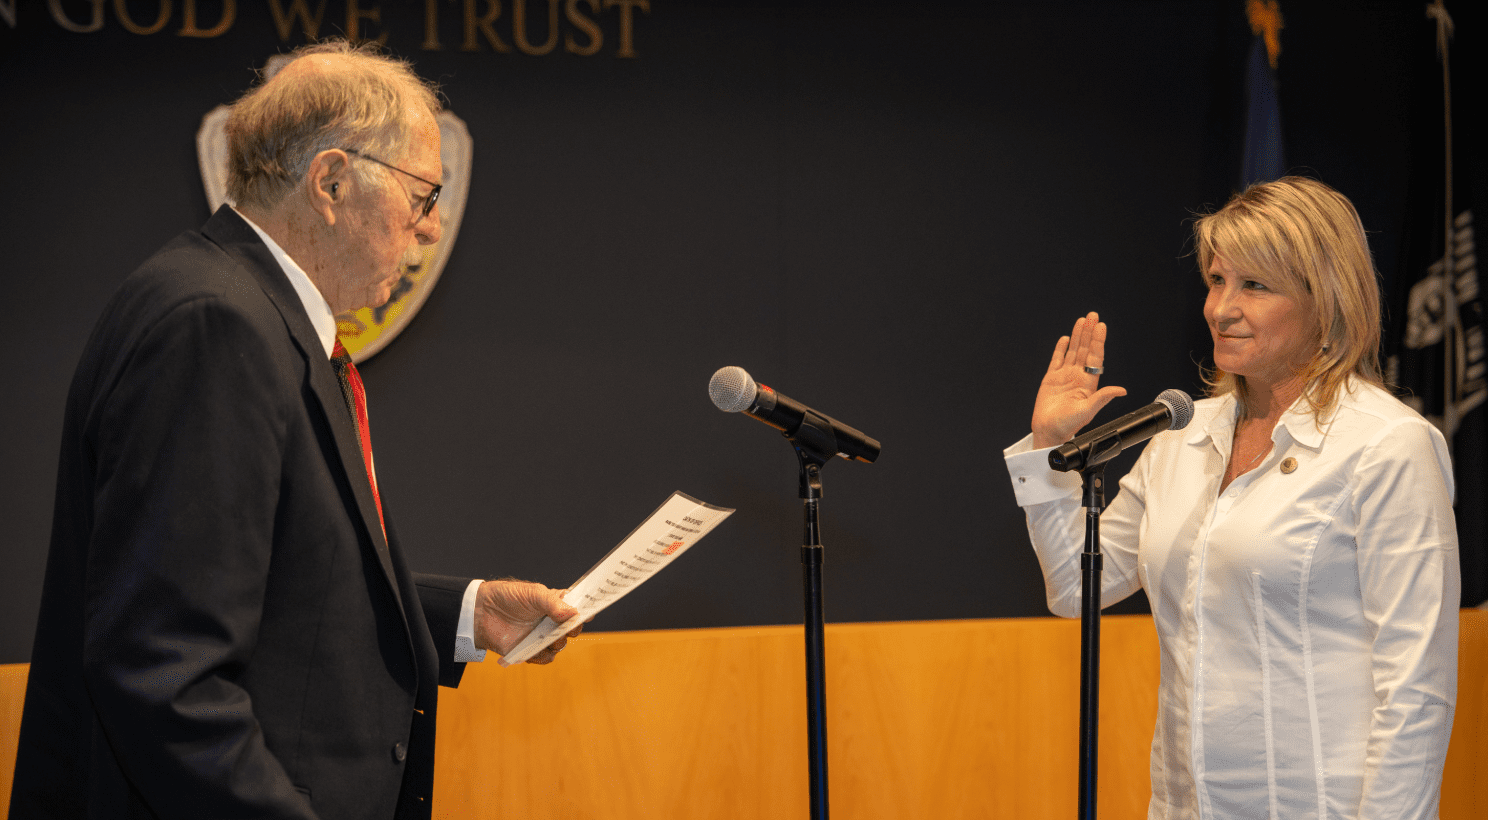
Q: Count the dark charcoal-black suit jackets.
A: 1